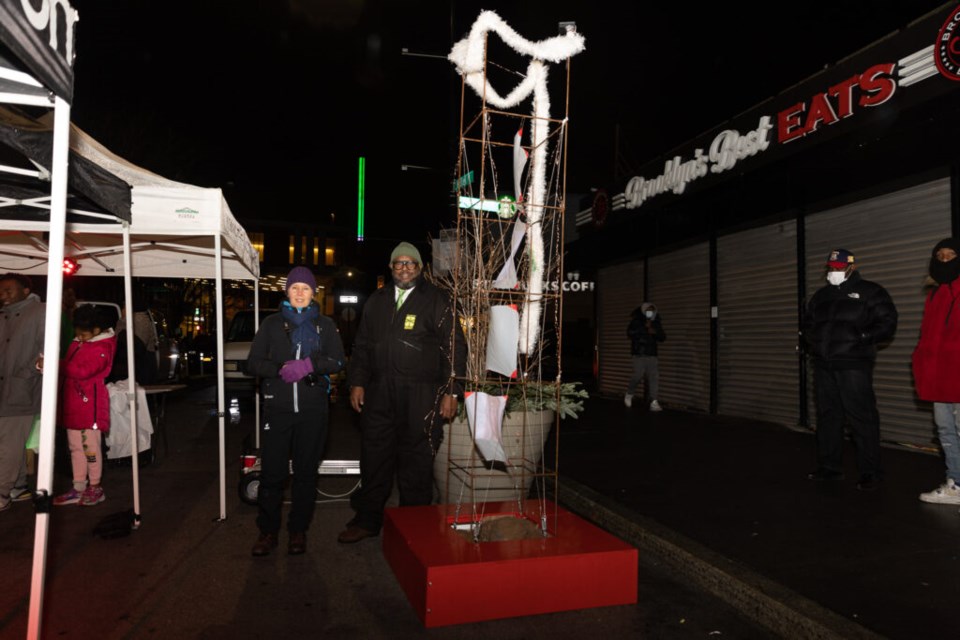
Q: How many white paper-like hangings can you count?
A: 4